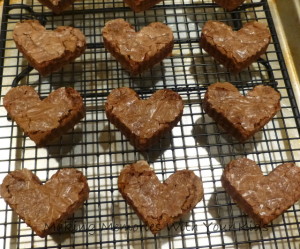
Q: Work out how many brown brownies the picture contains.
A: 12